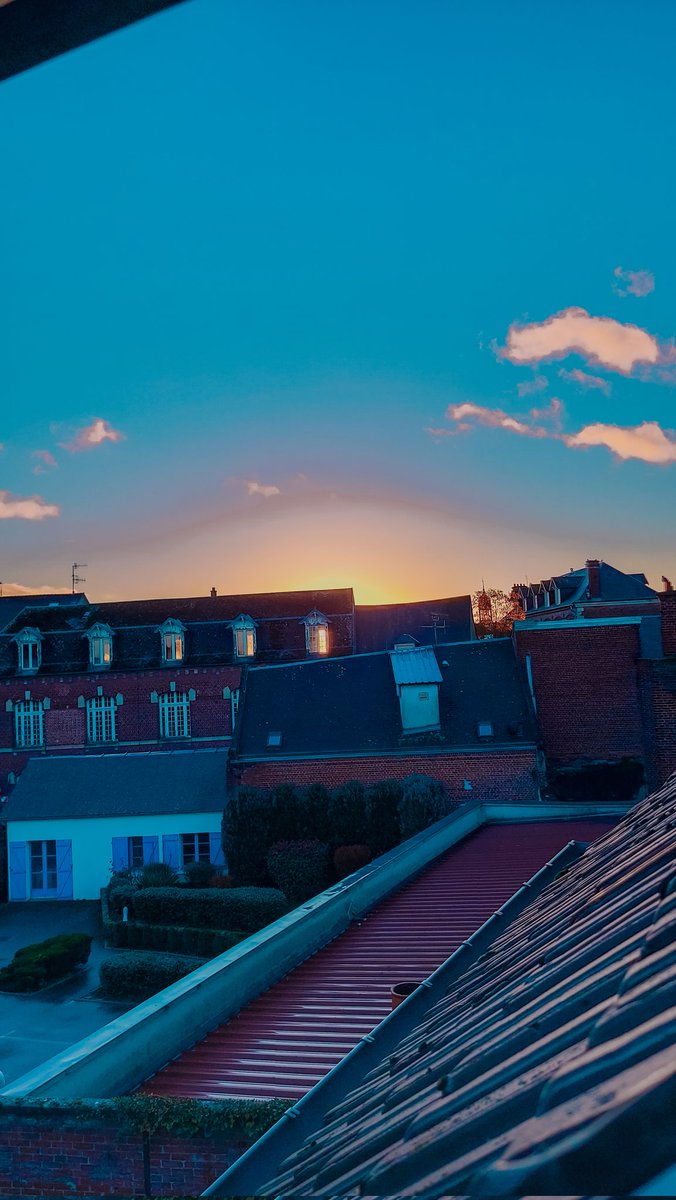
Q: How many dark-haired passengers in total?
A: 0